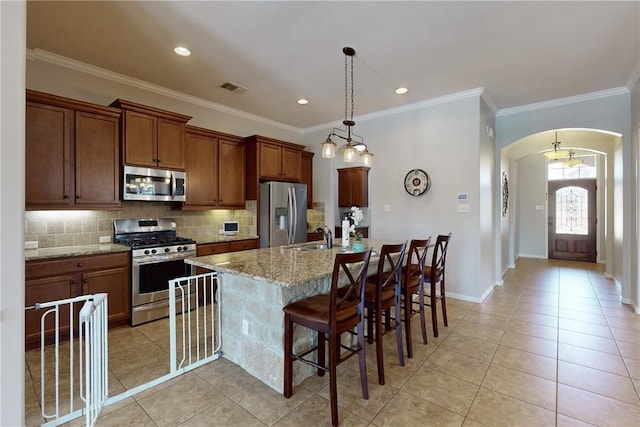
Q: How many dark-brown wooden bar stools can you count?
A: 4